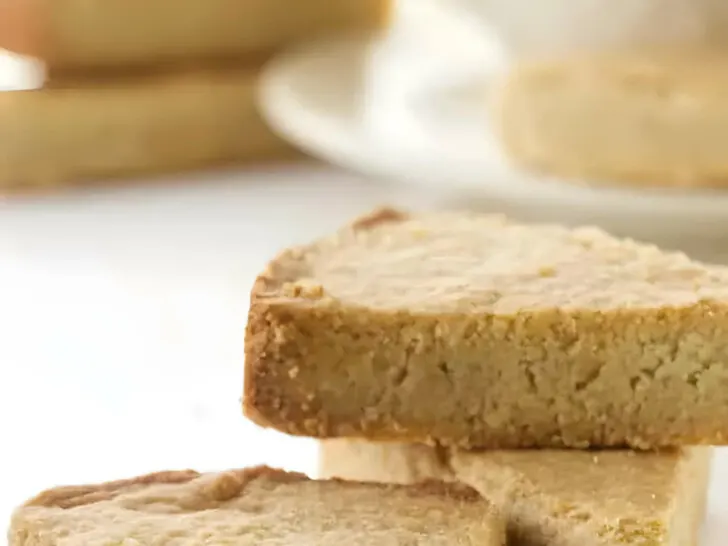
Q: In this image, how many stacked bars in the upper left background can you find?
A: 2